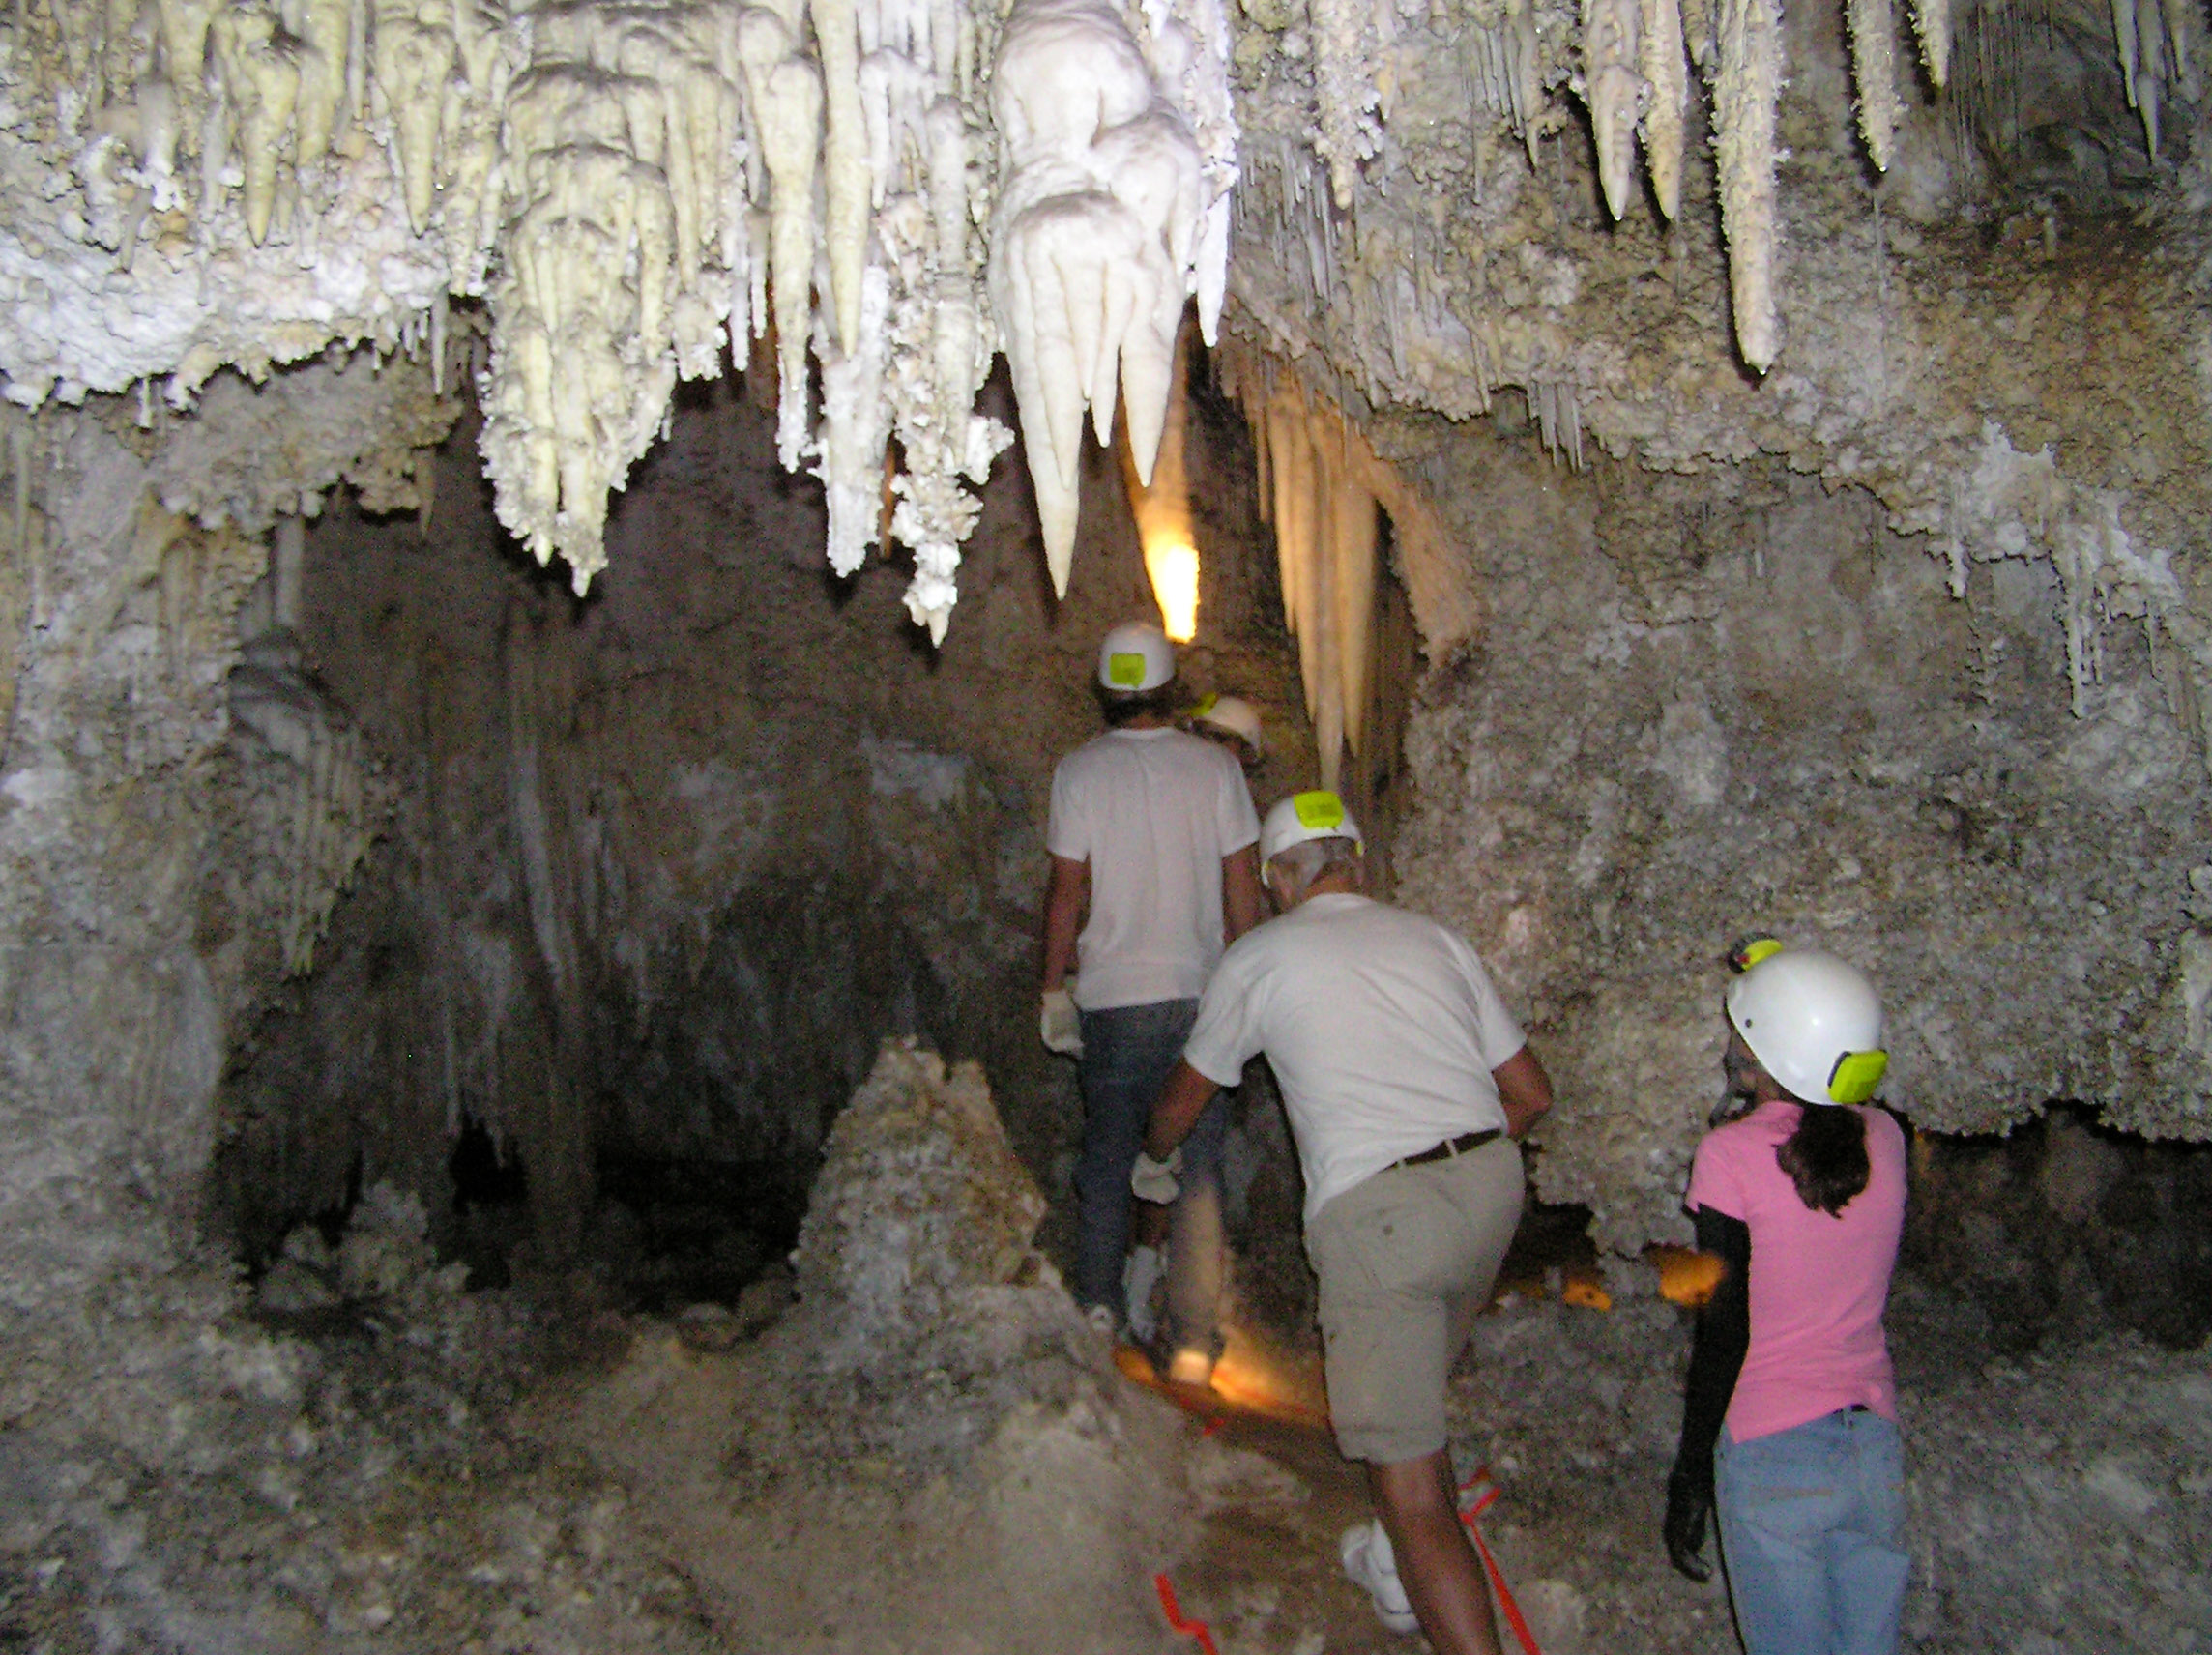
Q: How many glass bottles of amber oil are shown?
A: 0